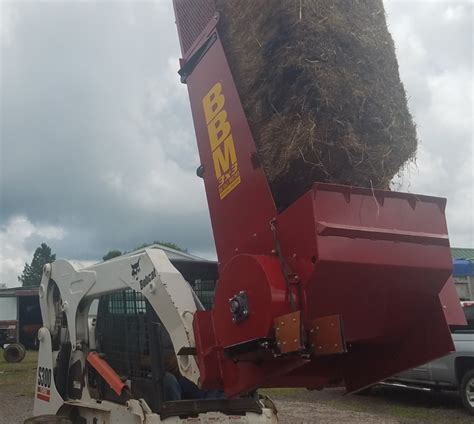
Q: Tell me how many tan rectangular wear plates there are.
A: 2